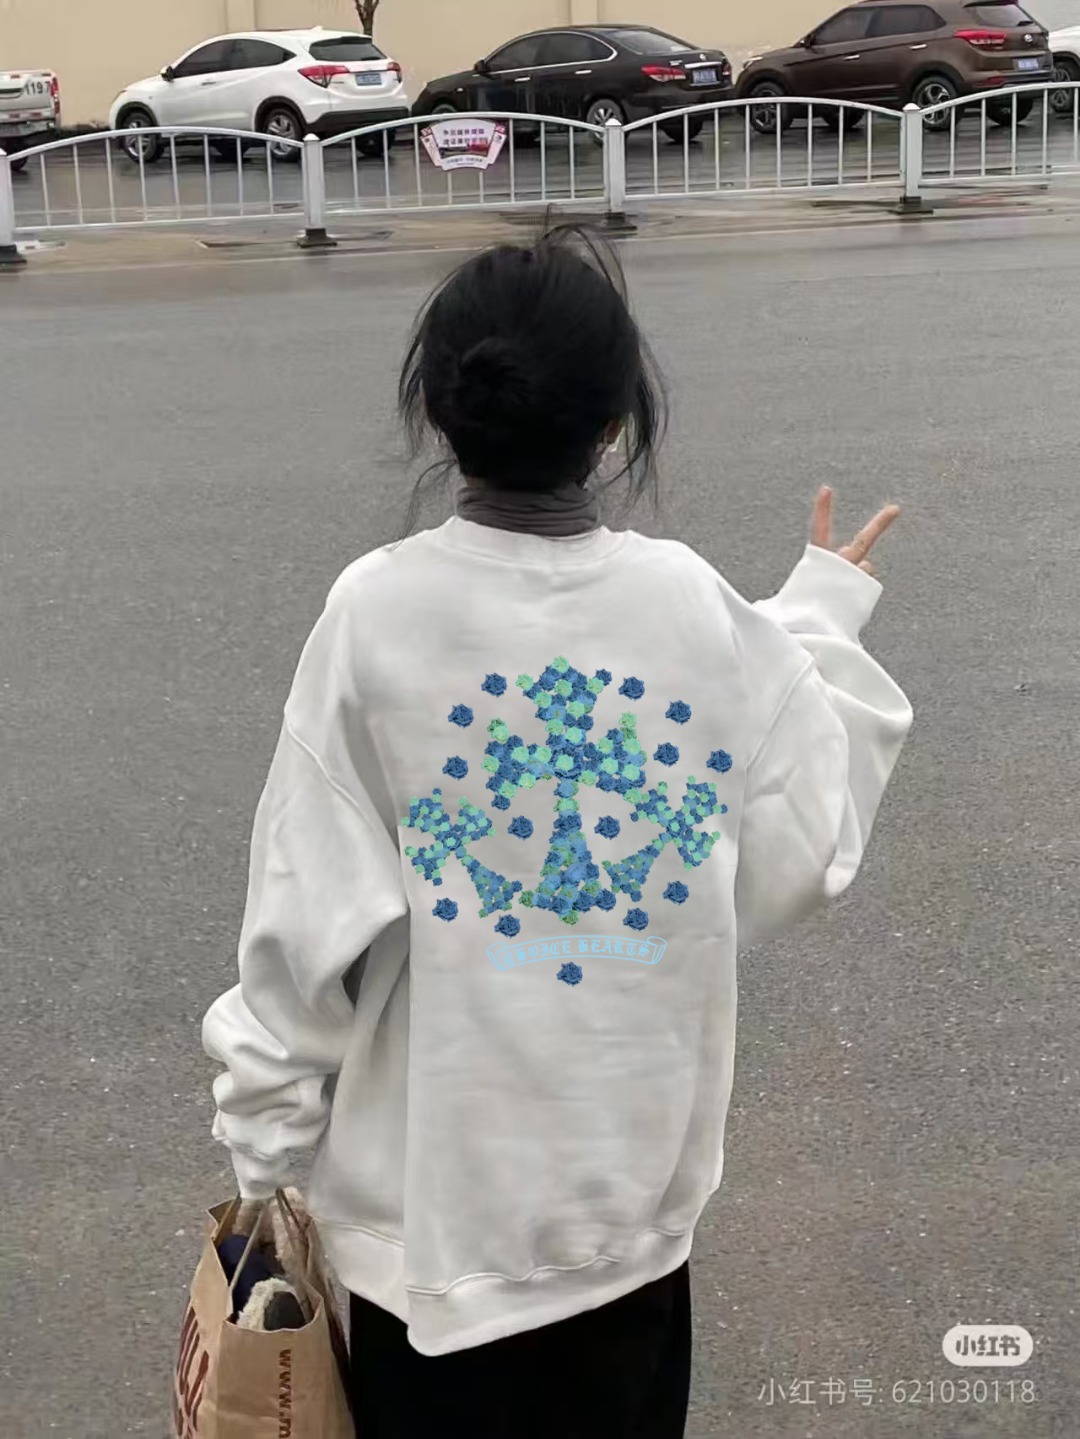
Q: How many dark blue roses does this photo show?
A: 14